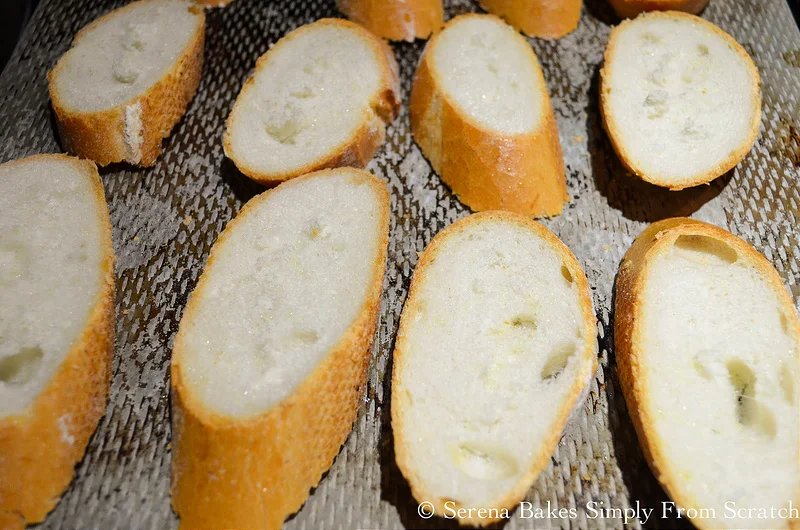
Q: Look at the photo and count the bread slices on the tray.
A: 12